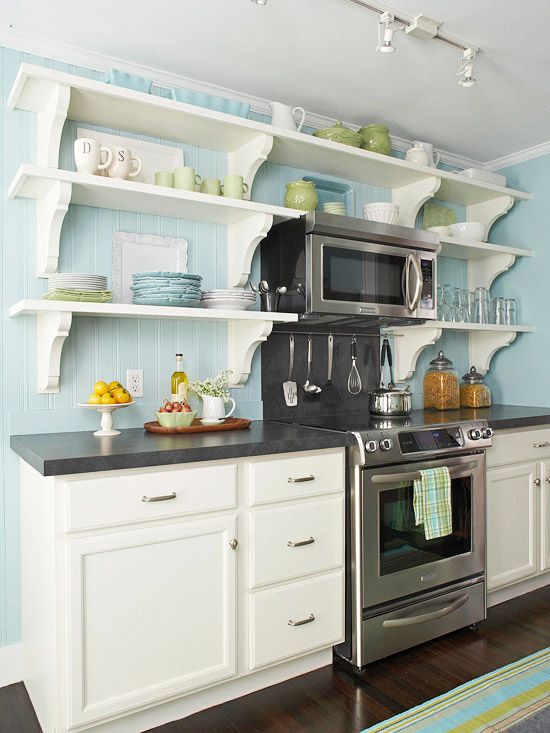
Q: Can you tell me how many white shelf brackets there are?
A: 11